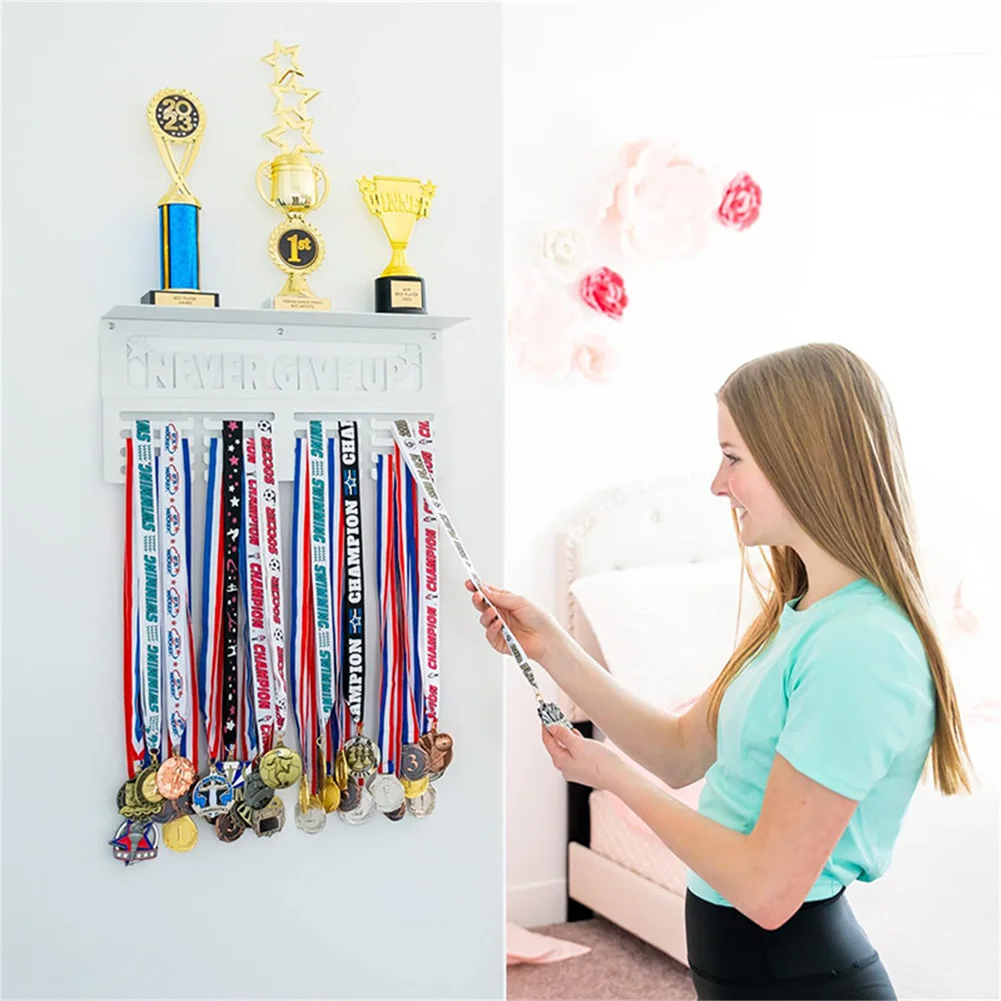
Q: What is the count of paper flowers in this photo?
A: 6